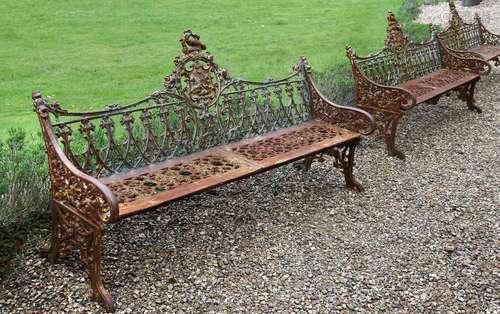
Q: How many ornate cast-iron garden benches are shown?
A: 3